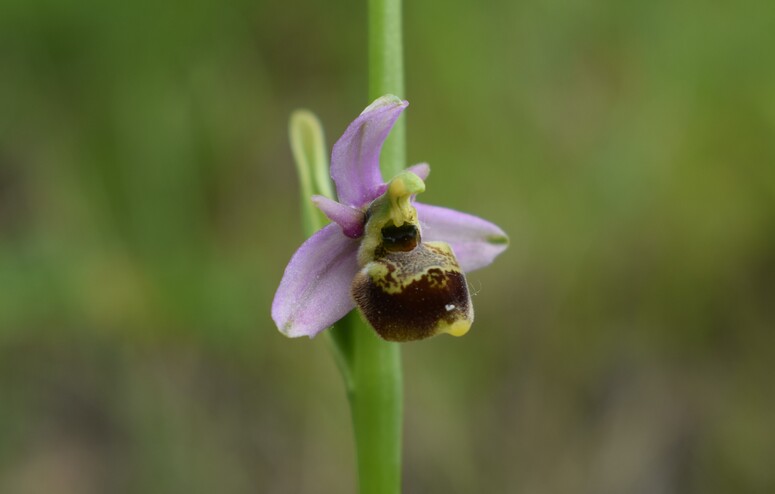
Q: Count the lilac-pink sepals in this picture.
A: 3